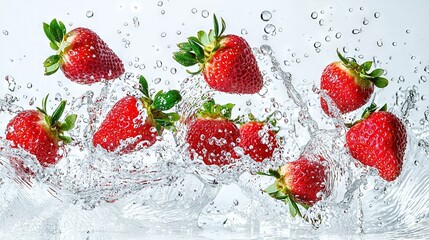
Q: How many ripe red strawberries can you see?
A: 9